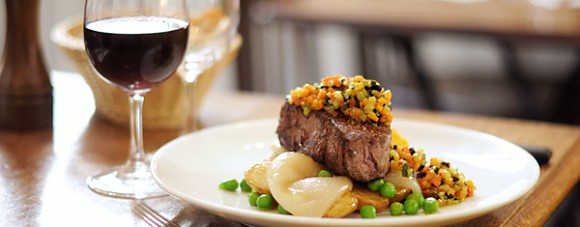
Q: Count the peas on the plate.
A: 13